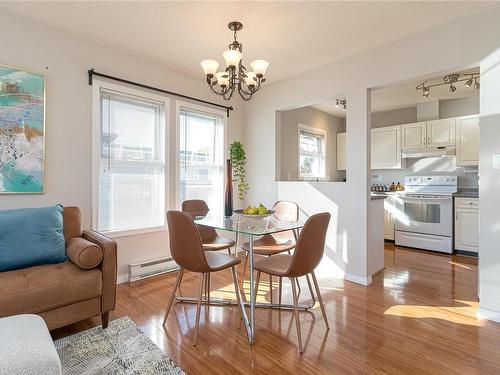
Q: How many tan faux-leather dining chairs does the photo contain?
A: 4